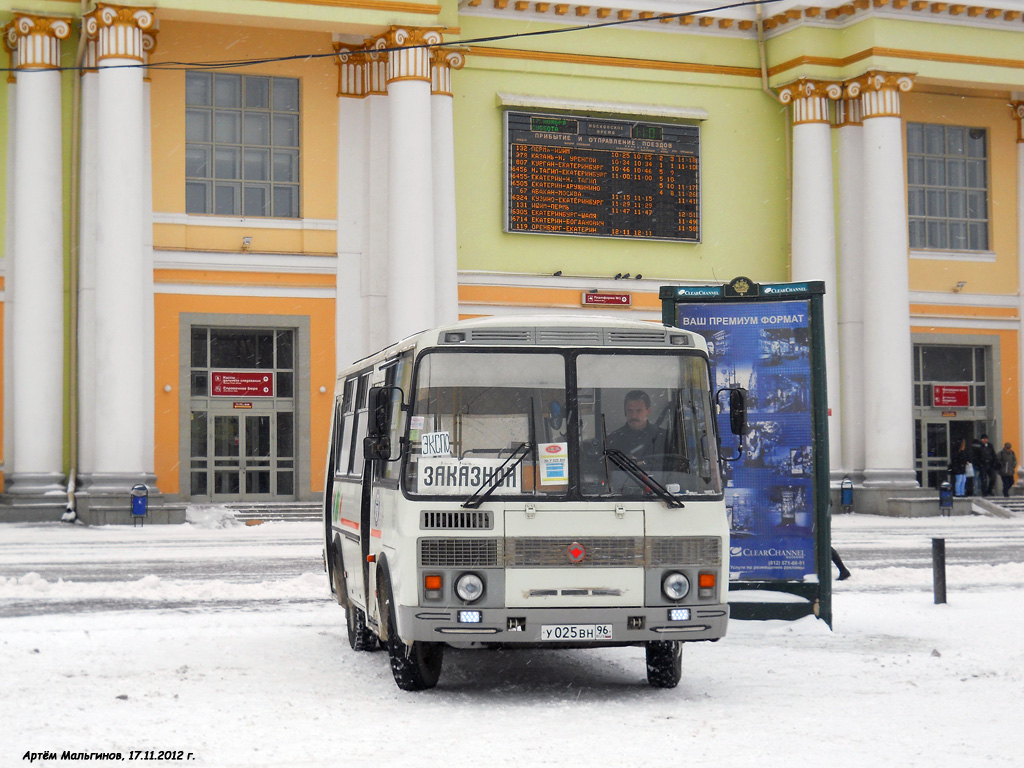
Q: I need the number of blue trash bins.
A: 3